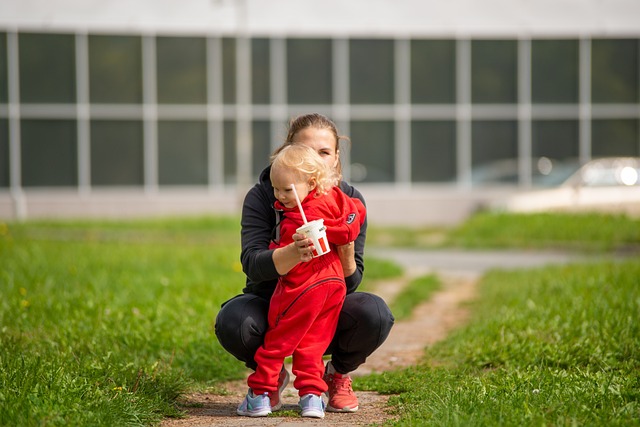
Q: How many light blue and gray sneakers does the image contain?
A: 2